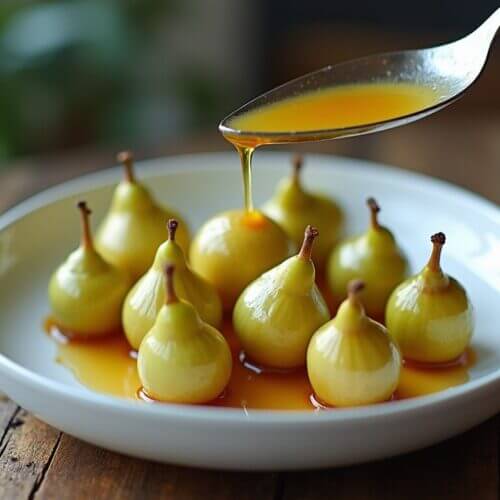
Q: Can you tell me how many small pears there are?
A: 10